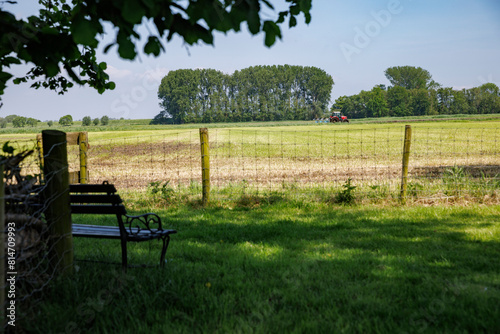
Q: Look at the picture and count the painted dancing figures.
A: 0